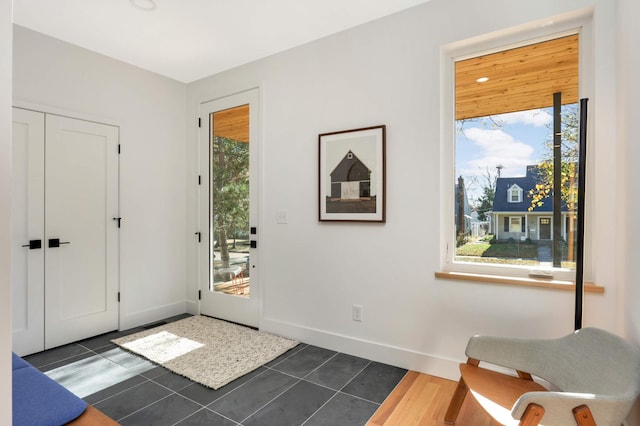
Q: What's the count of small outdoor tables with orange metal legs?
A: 1